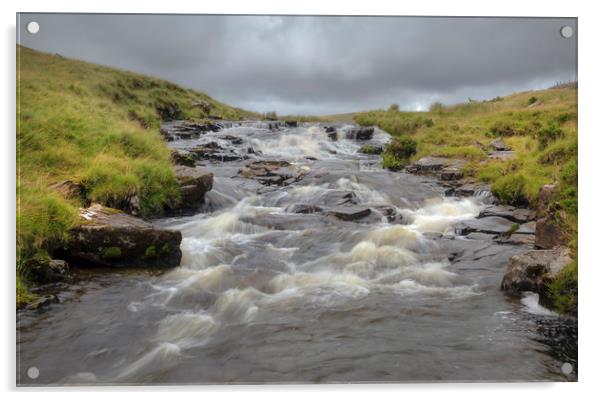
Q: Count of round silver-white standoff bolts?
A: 4